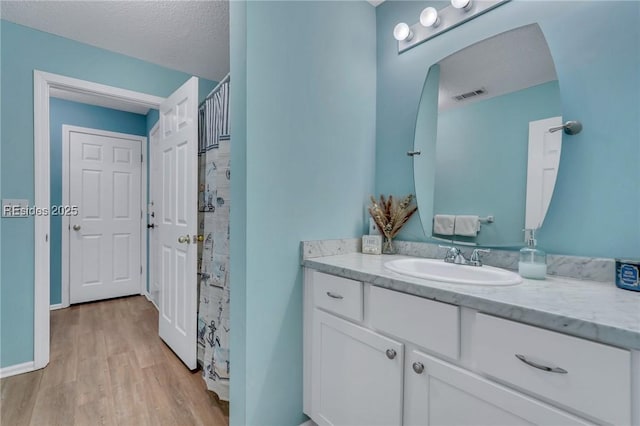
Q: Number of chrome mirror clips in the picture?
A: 2